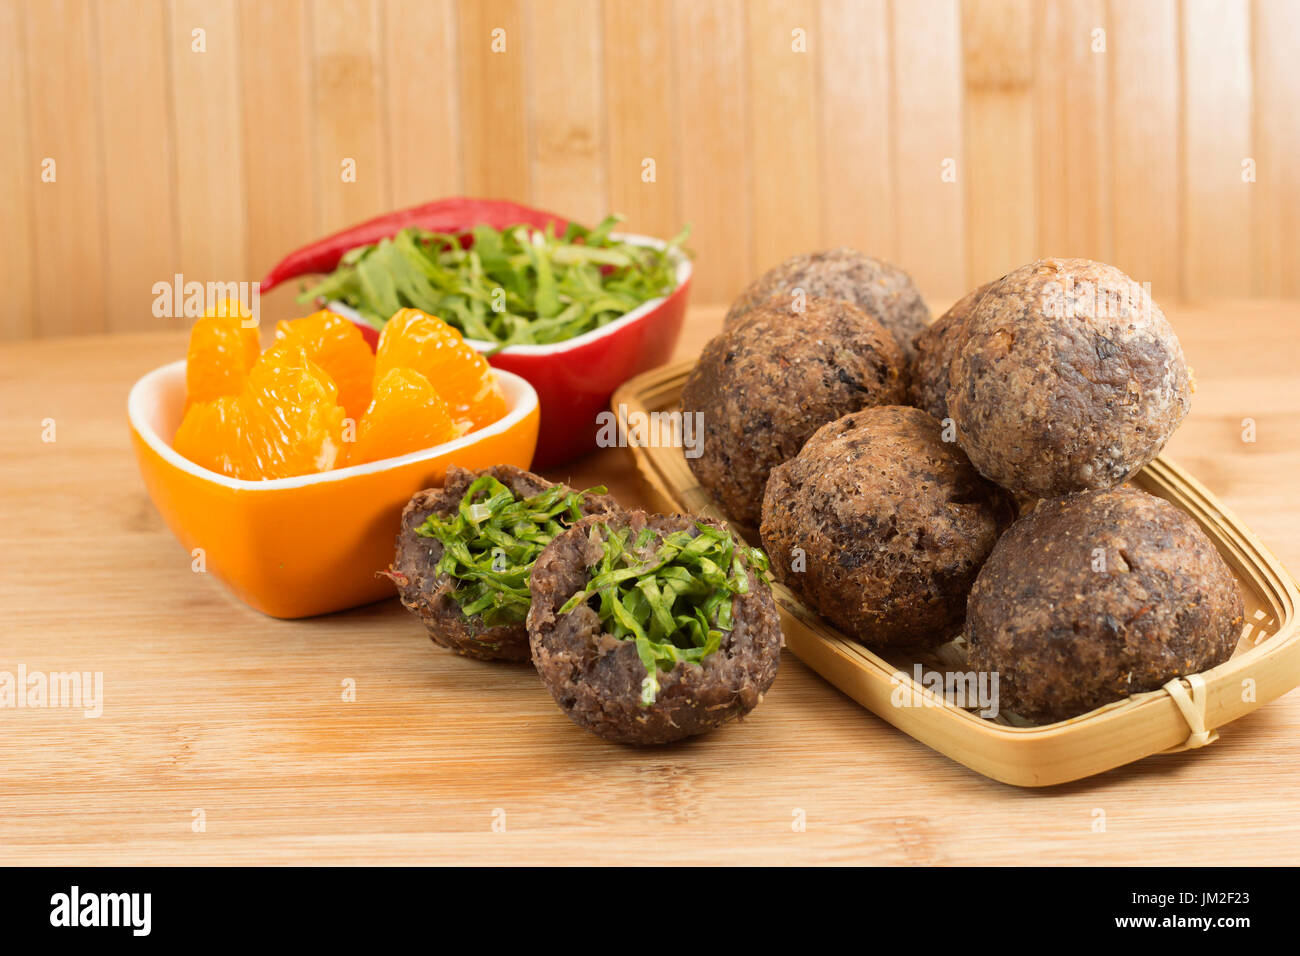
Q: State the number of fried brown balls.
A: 6